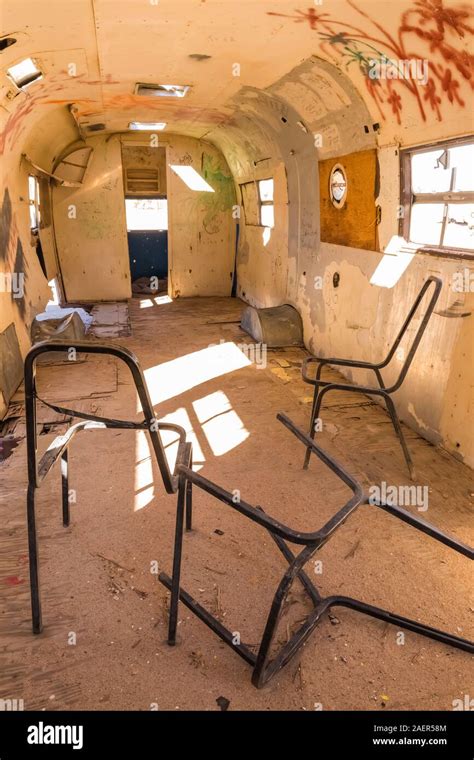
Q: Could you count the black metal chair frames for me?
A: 3